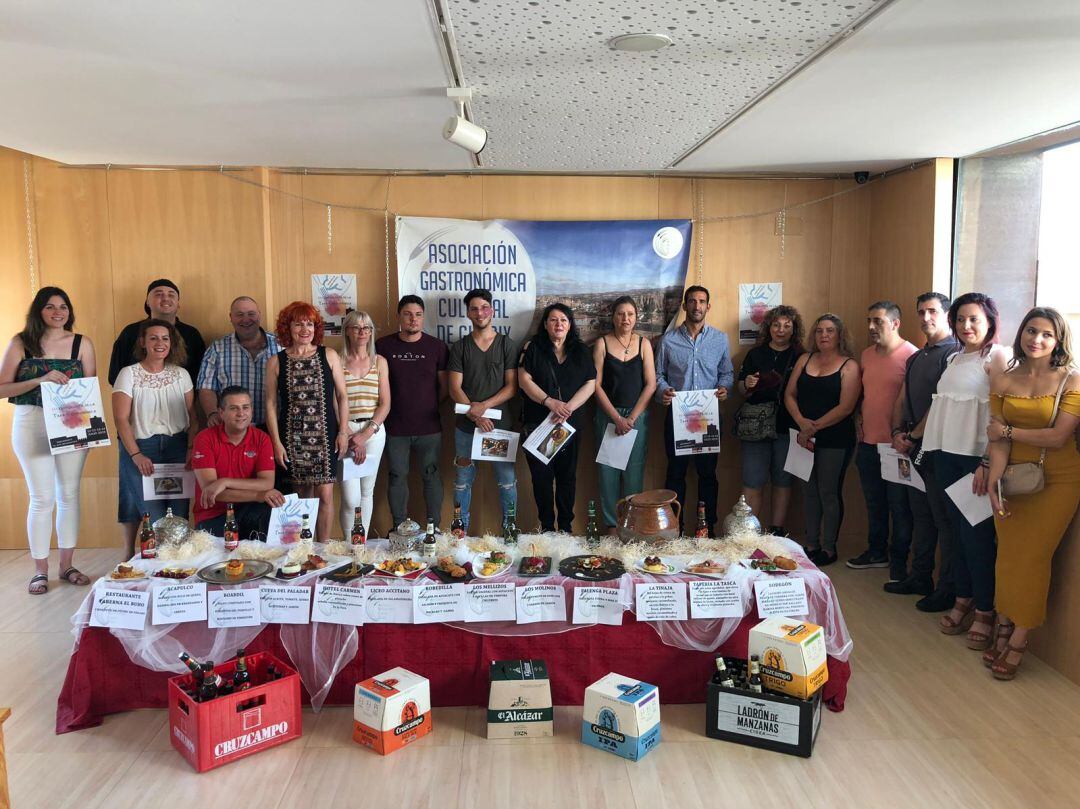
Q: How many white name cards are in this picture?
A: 13